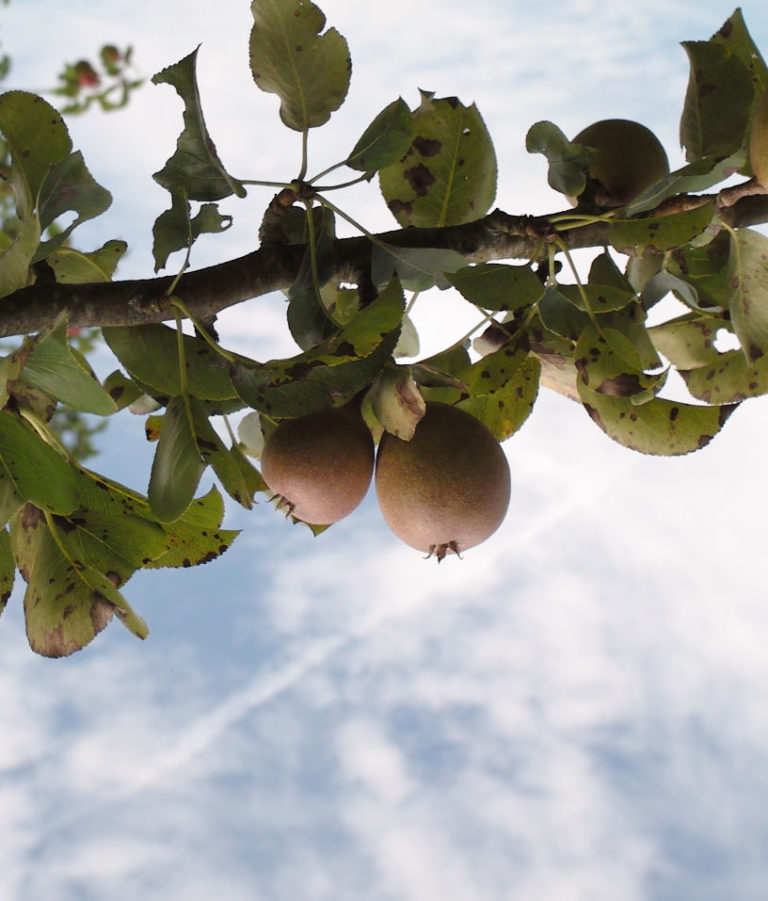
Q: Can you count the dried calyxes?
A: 2